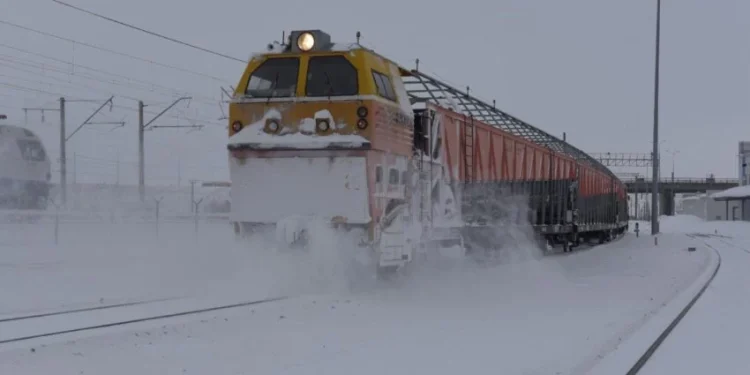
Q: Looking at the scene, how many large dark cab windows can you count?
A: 2